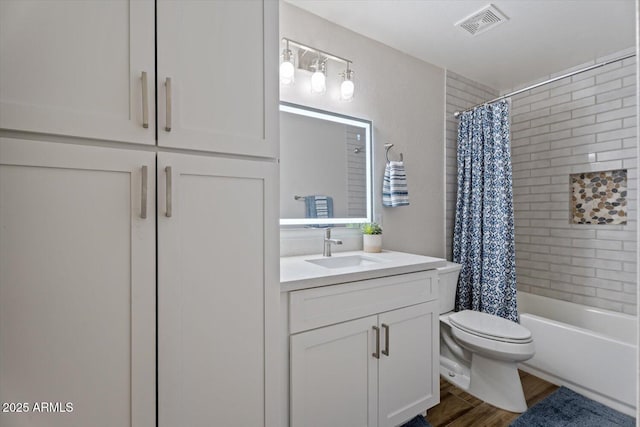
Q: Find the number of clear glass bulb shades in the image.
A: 3